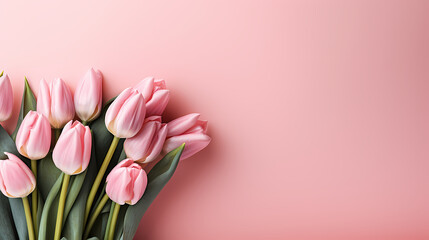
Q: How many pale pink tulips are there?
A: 11